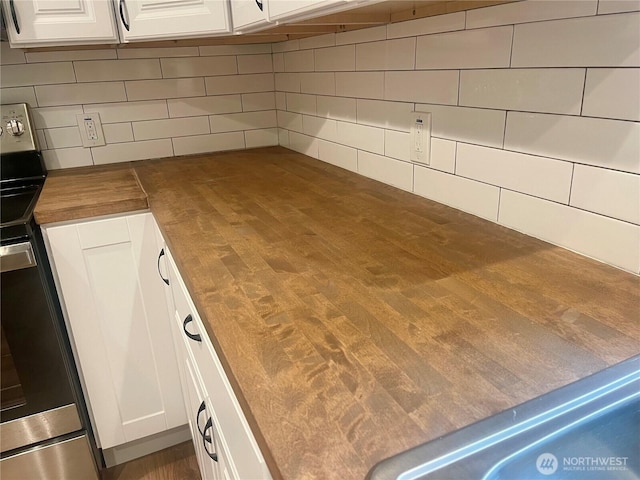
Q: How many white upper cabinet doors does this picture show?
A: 4